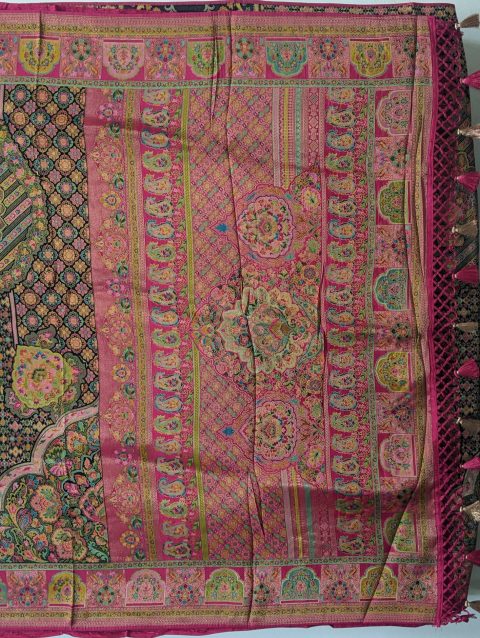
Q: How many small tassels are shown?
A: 13